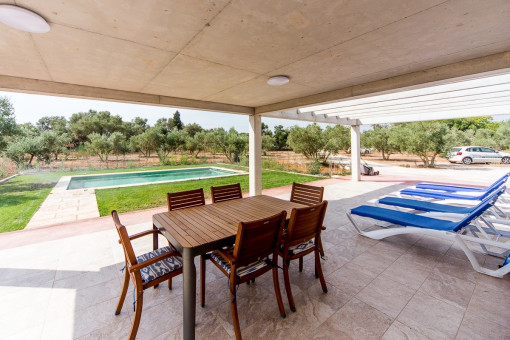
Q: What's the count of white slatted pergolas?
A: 1